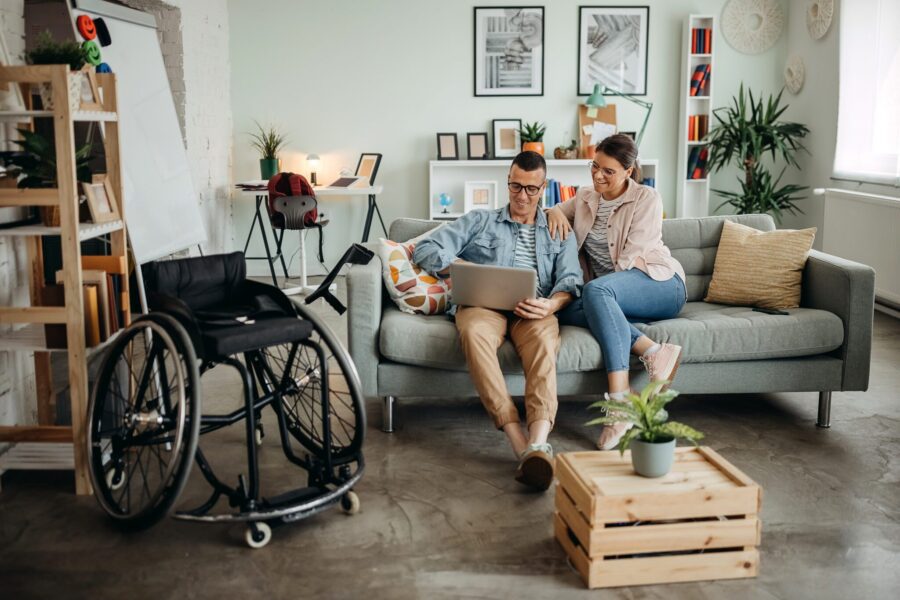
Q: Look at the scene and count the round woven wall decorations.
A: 3